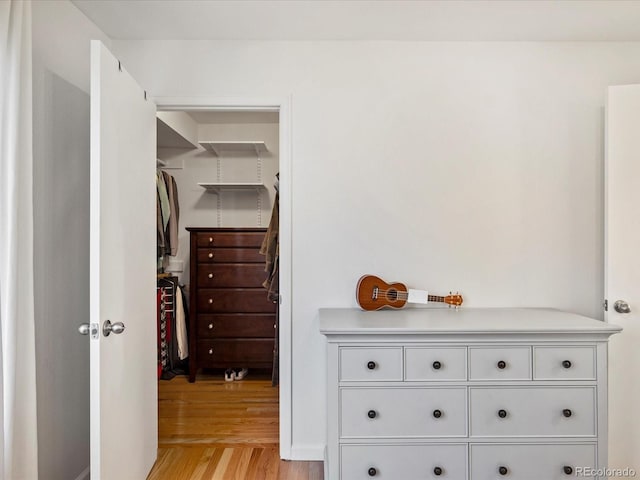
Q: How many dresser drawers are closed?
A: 14